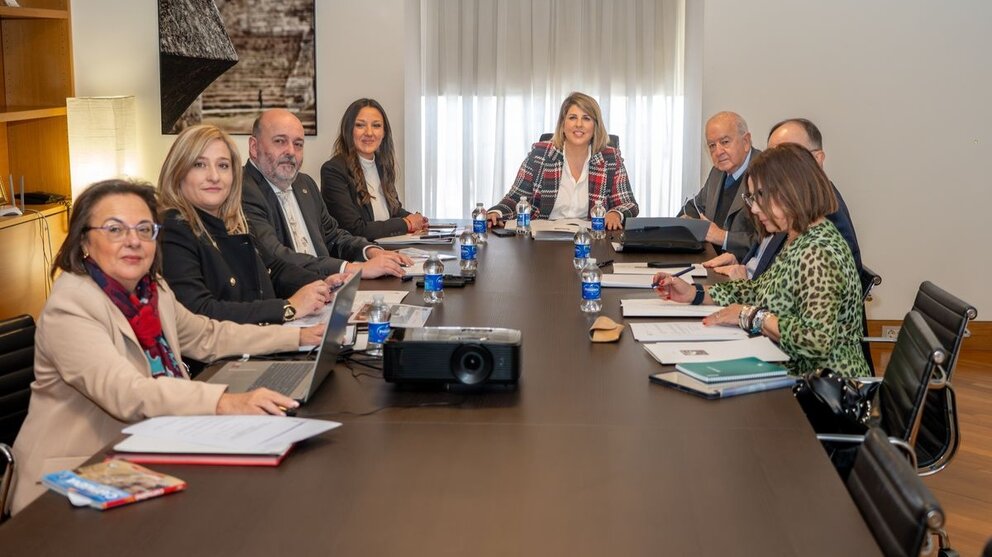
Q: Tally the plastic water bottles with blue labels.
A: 8